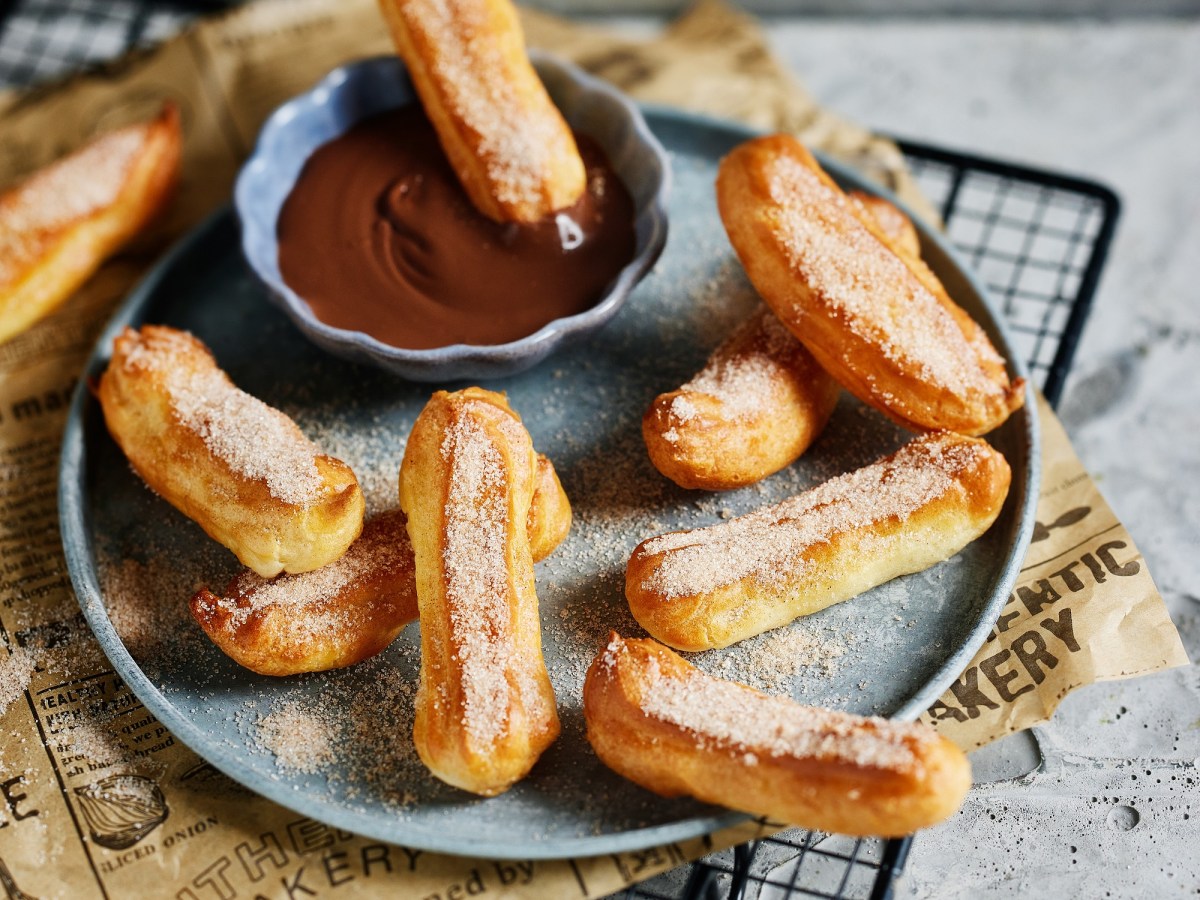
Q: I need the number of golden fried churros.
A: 9